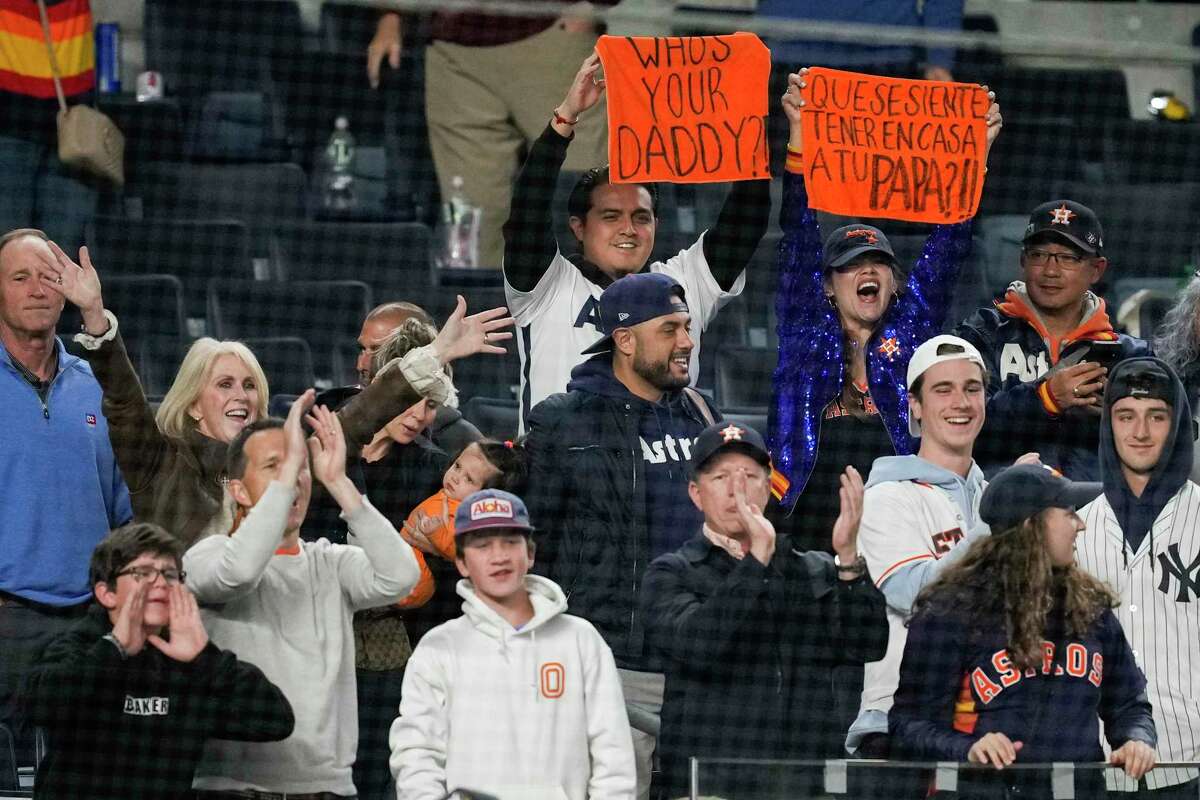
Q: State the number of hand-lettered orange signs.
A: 2